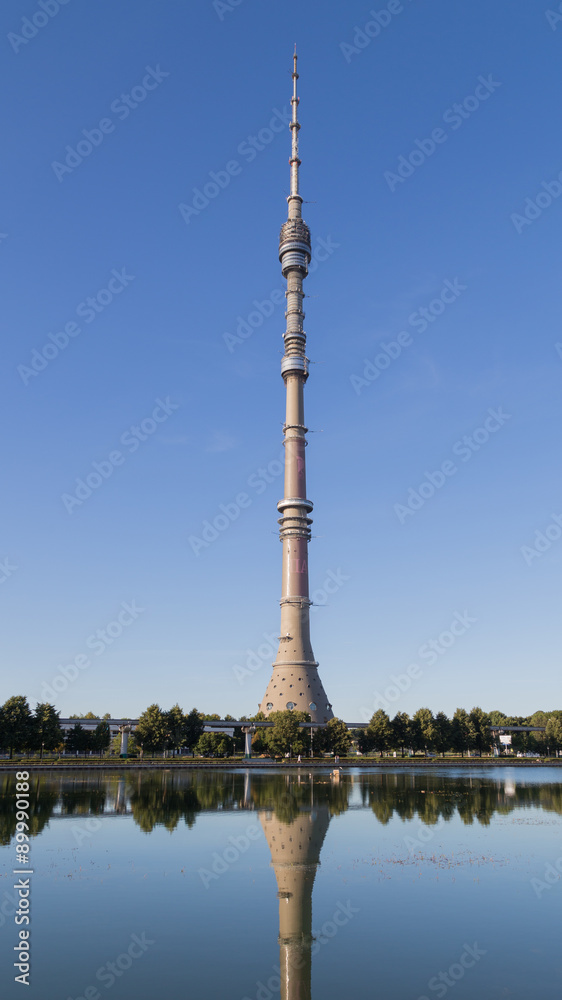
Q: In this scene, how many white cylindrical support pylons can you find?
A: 2